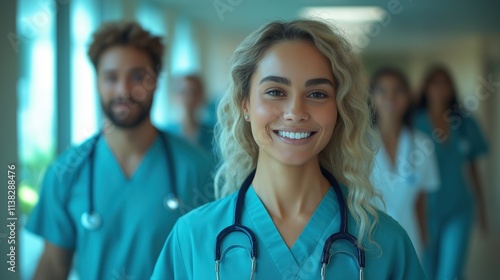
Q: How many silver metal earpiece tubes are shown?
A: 4